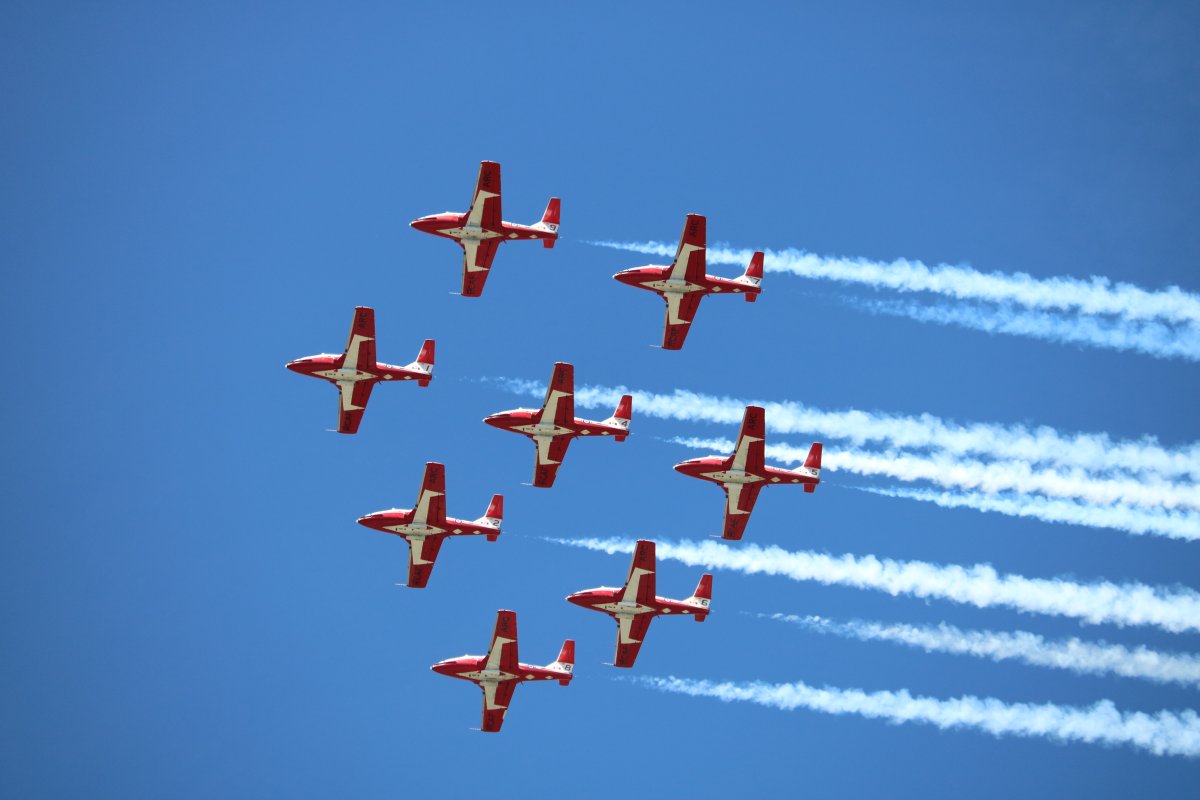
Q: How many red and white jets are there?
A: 8